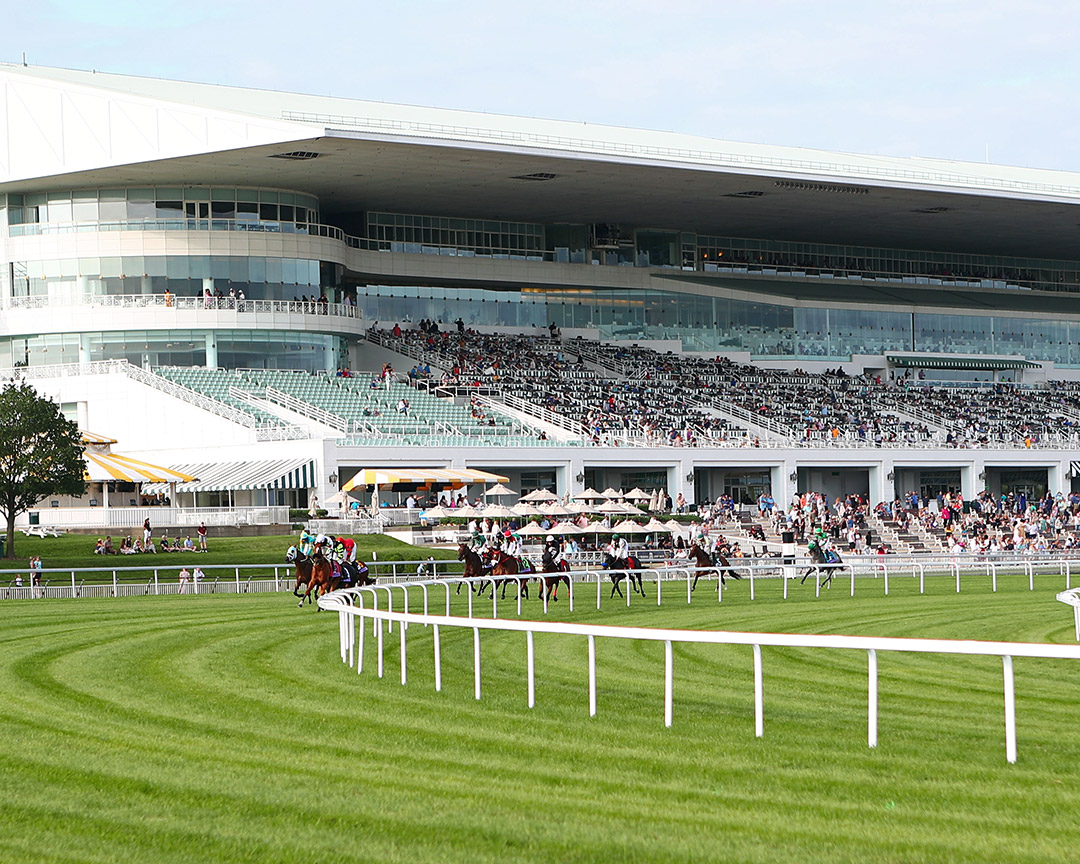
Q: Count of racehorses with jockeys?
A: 11